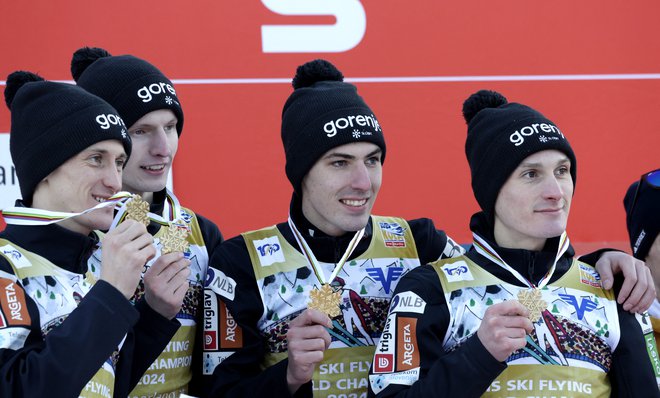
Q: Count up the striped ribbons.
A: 4